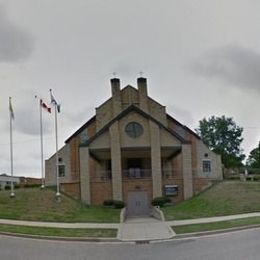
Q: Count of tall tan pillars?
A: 4